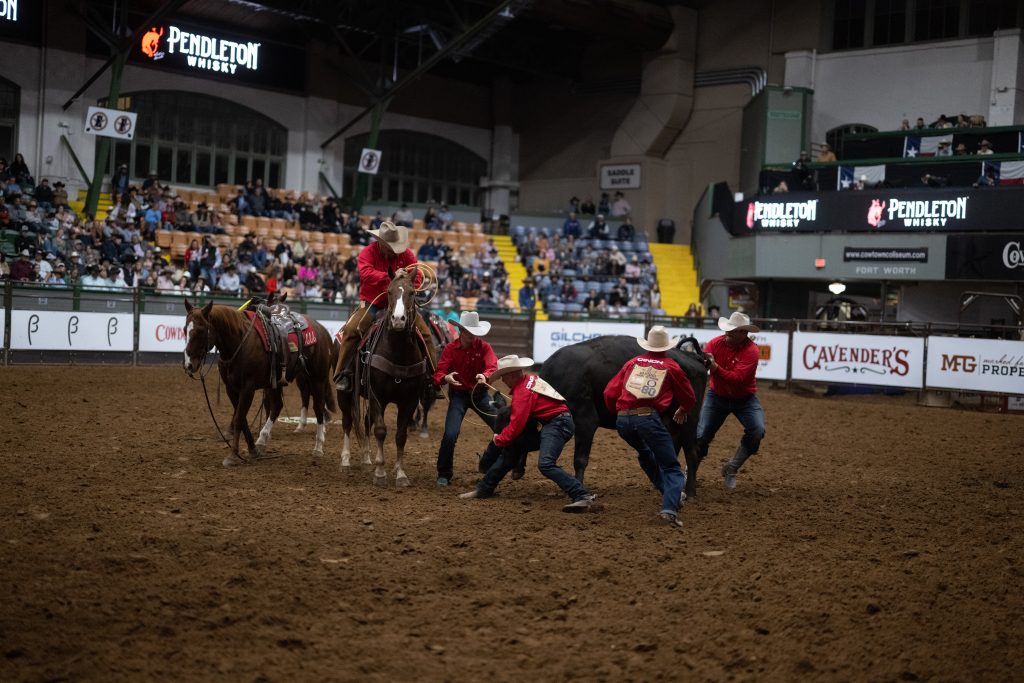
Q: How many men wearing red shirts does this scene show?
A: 5